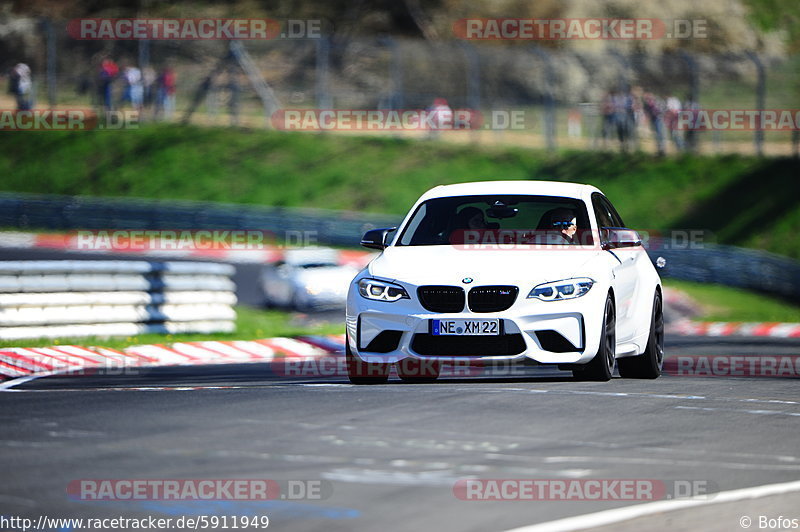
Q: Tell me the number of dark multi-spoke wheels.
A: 2